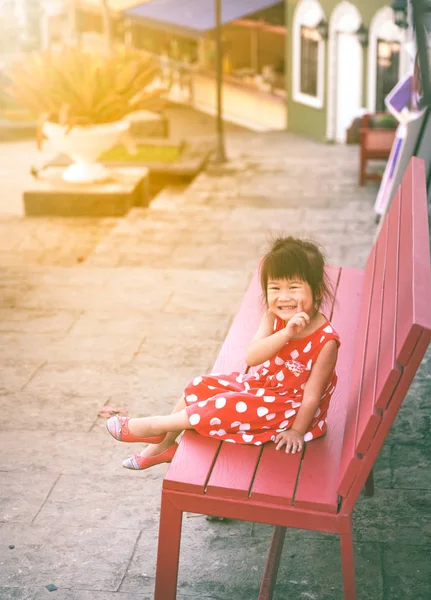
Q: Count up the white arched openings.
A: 3